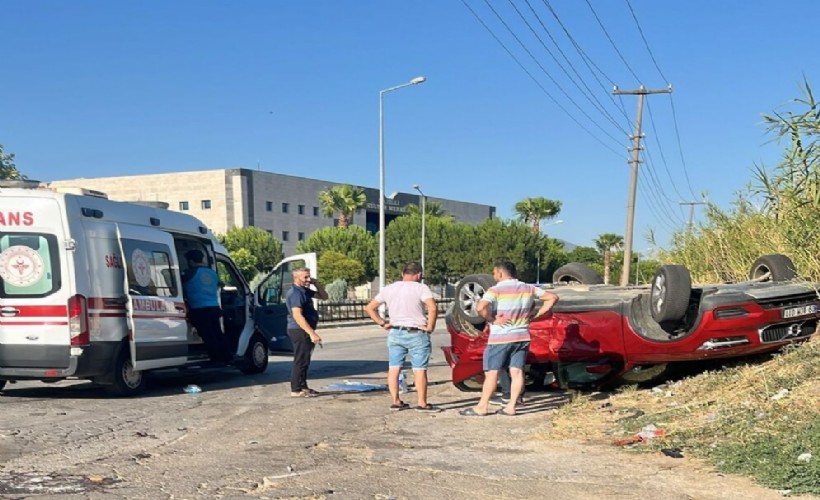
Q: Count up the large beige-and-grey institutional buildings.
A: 1